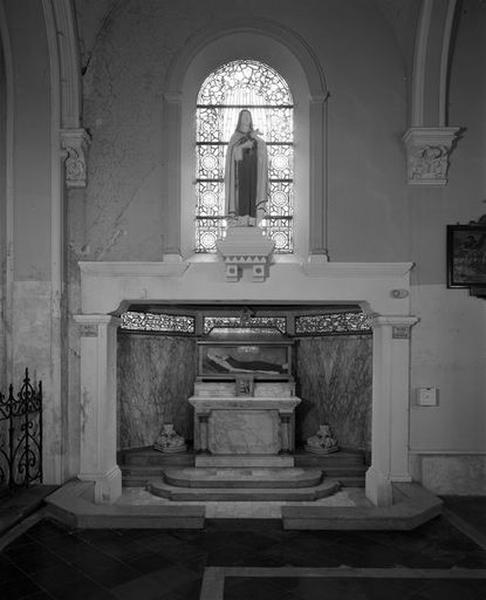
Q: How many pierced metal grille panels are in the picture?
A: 3